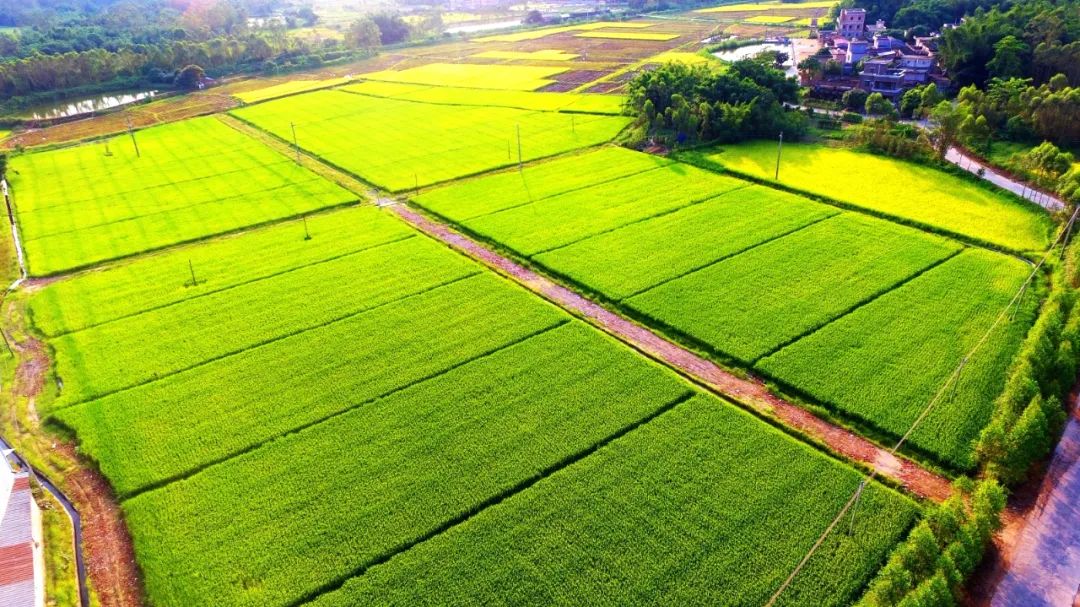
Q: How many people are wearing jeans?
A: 0